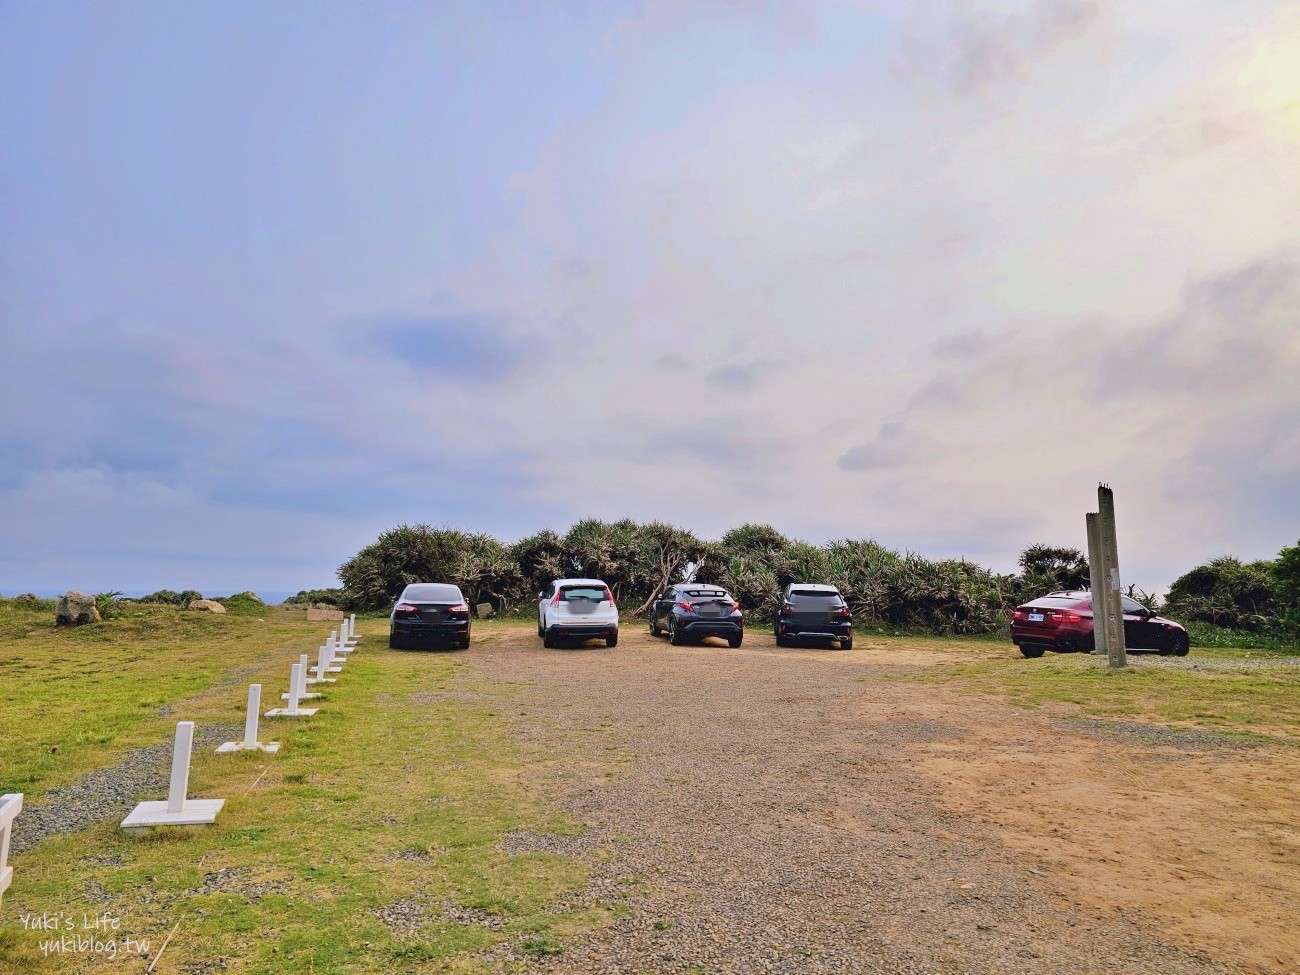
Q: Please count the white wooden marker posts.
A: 10